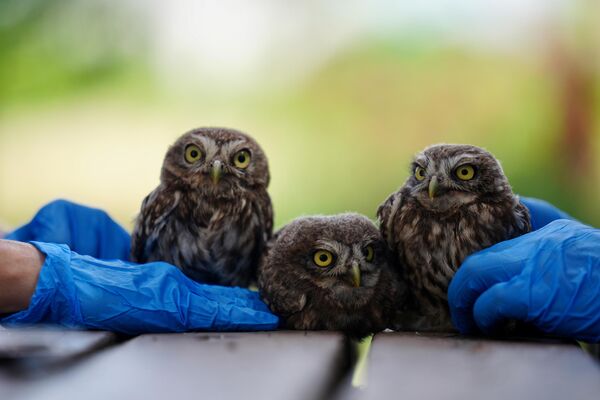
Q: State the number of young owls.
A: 3